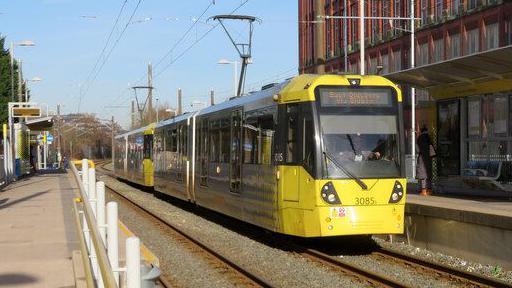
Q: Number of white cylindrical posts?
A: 5